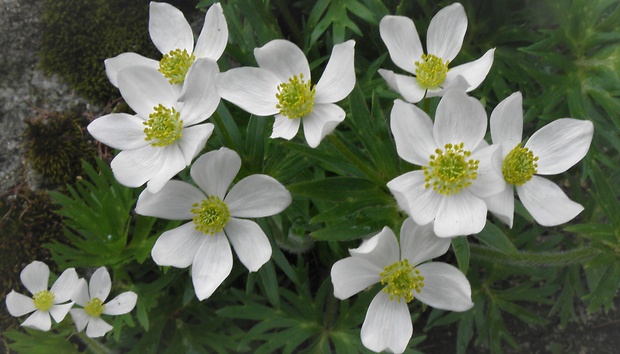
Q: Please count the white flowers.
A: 10